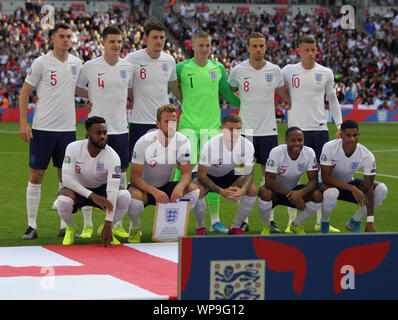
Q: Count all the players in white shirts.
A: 10